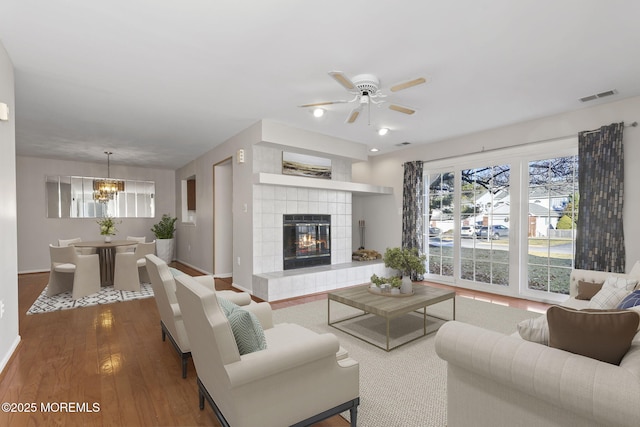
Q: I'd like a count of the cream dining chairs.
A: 4